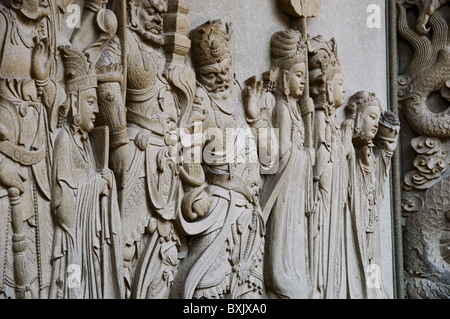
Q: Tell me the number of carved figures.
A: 7